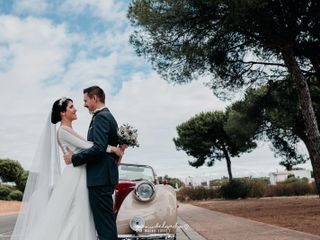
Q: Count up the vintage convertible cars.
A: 1